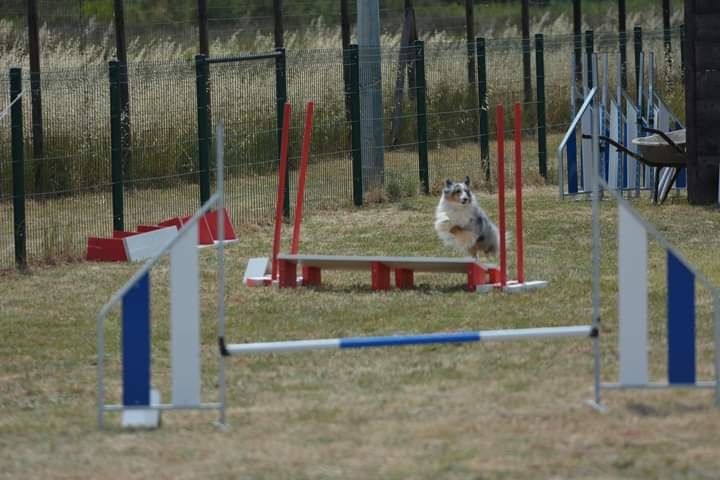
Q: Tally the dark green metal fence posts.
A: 11